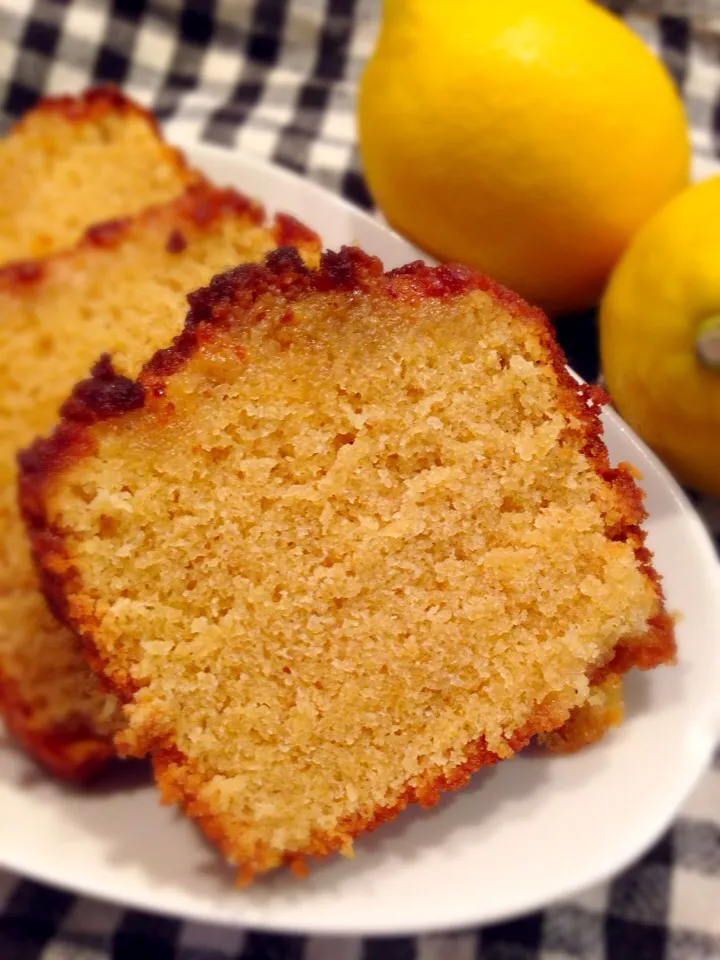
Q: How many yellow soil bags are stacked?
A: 0